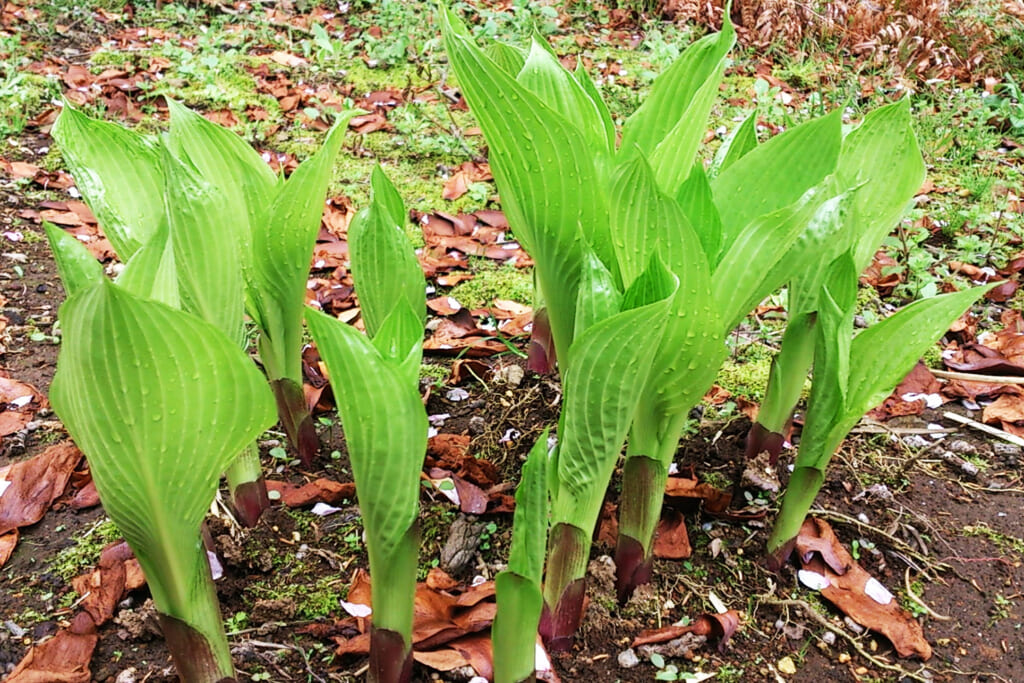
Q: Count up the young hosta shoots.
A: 10